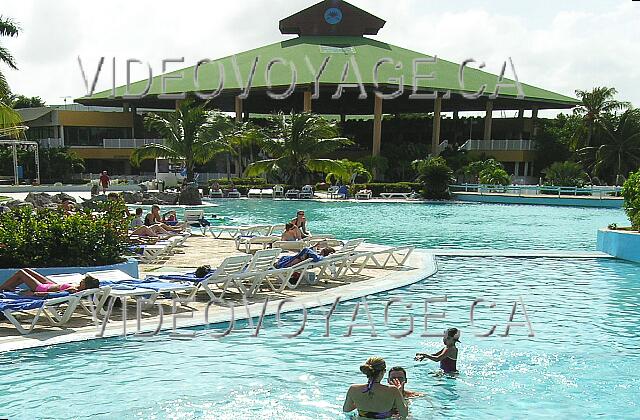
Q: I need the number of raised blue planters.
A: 2